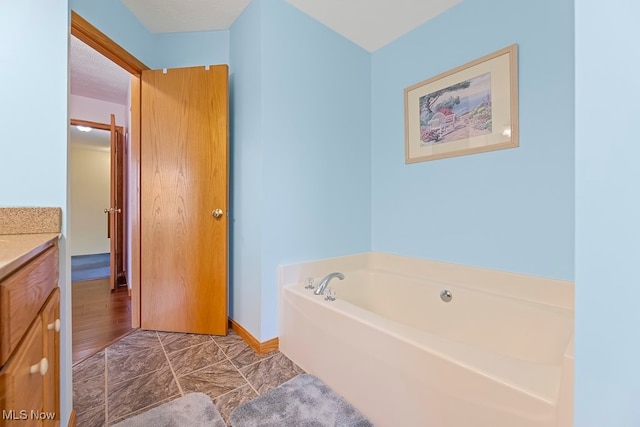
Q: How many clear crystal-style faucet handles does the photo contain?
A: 2